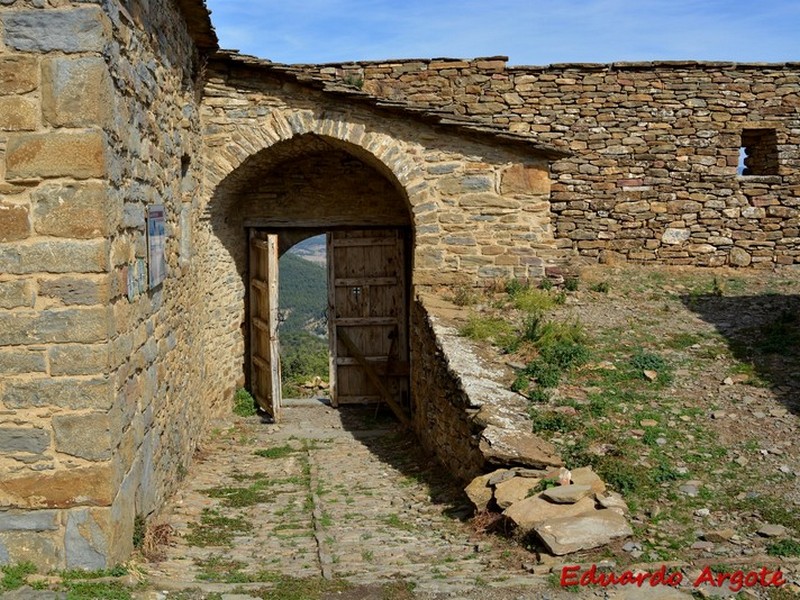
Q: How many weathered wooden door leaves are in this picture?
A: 2